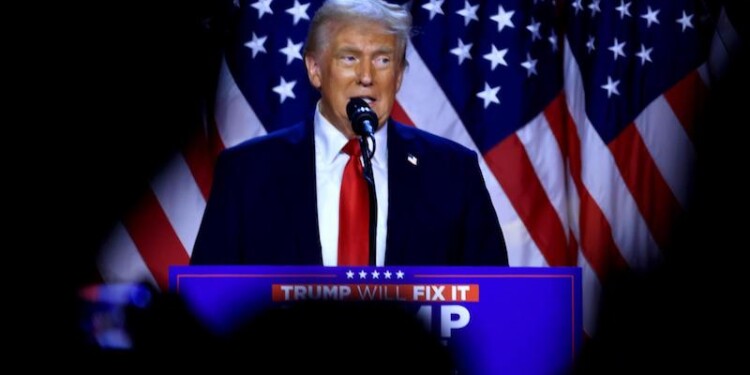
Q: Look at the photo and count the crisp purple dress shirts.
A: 0